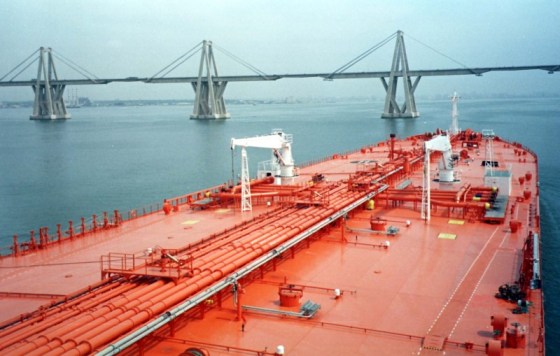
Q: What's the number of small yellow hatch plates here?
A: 4